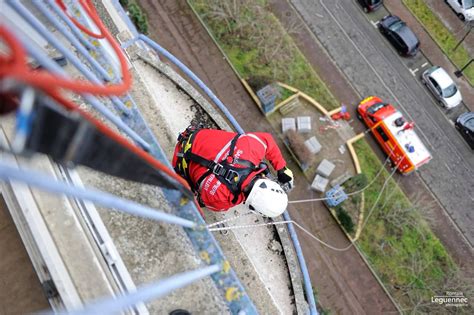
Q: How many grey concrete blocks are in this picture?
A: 5